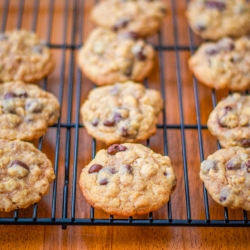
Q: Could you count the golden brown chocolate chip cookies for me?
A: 11